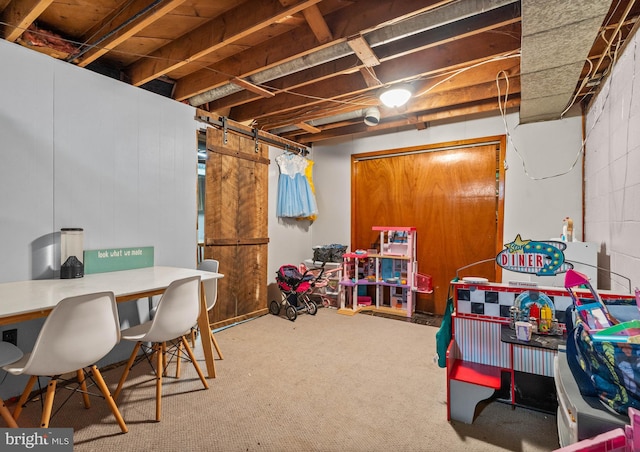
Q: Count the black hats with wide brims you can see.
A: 0